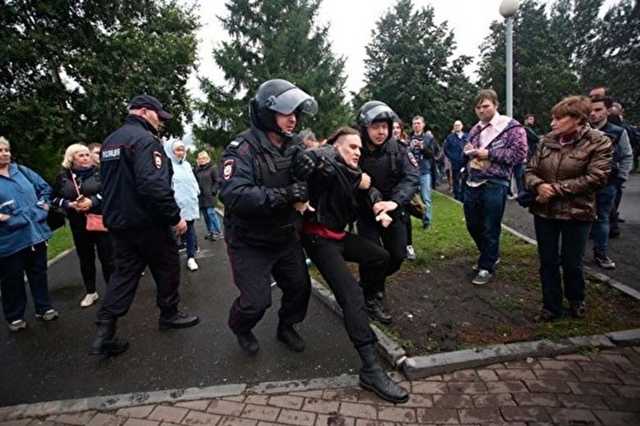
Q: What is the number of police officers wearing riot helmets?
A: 2